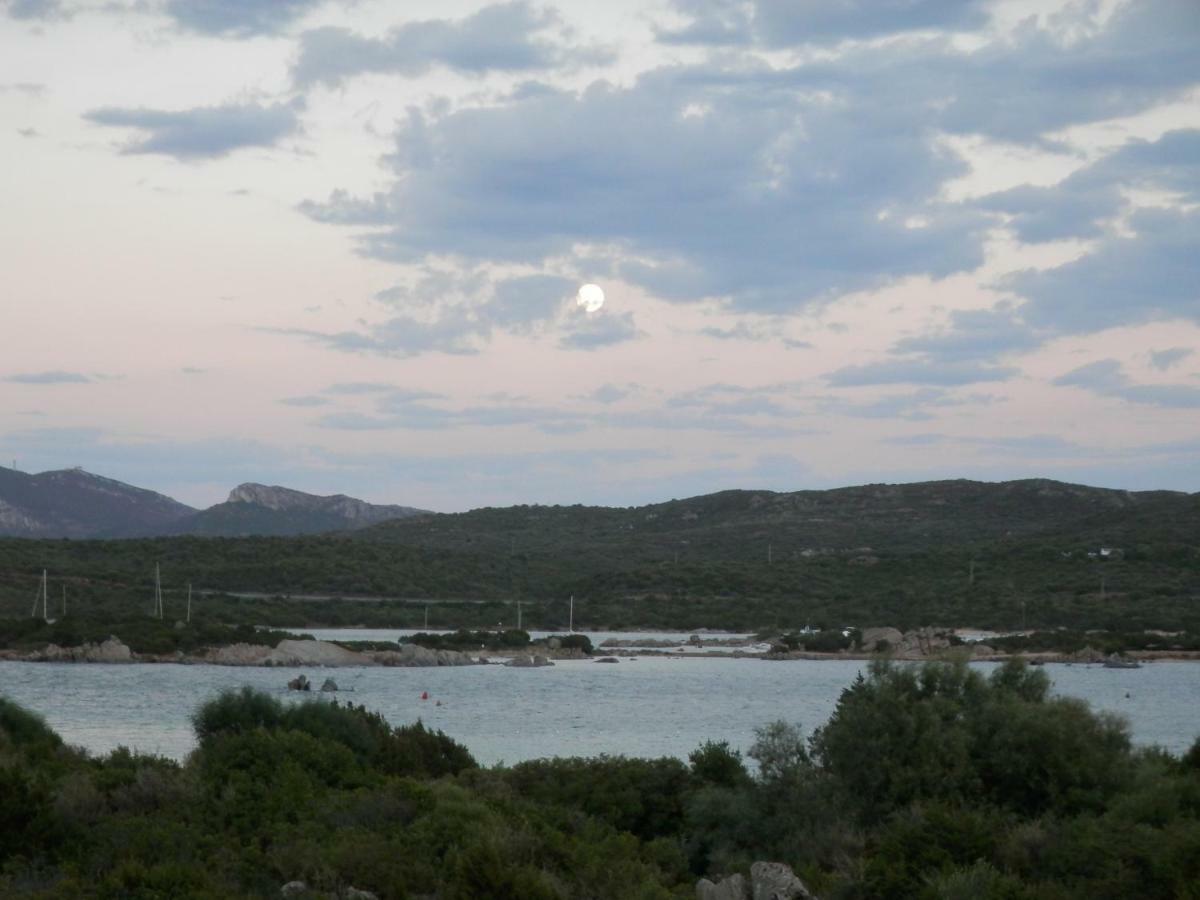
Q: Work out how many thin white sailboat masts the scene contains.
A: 7